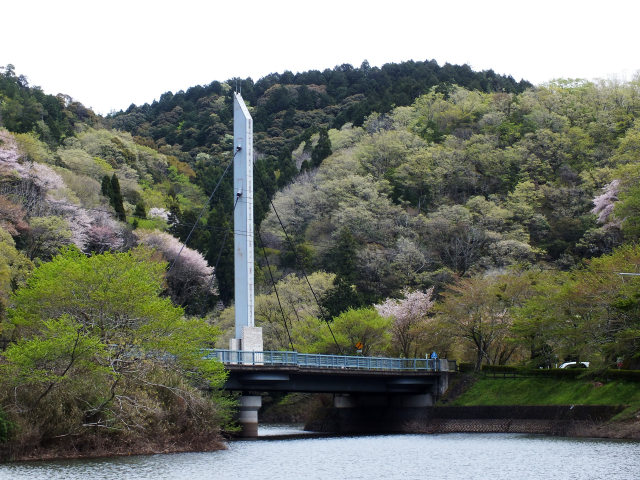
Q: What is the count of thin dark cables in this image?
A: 4